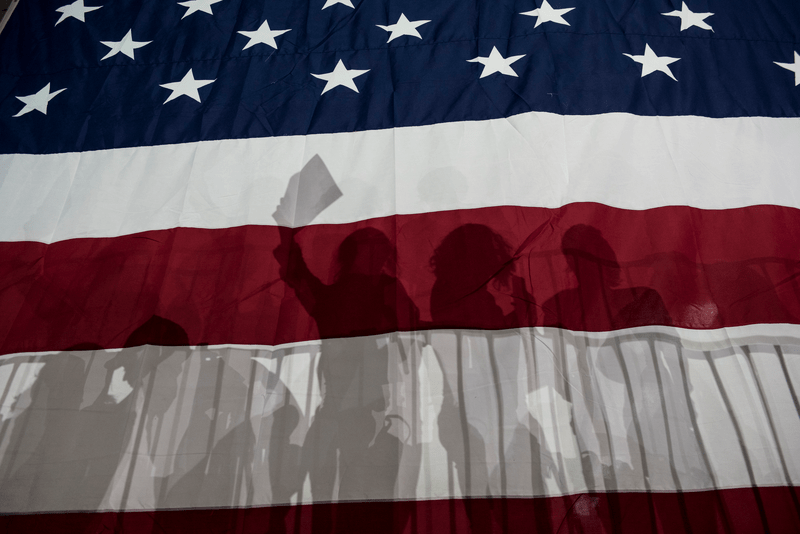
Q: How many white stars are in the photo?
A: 14